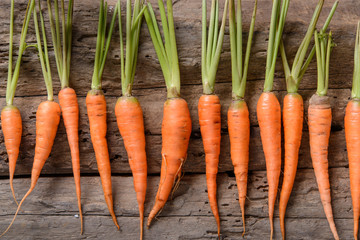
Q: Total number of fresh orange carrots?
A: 12